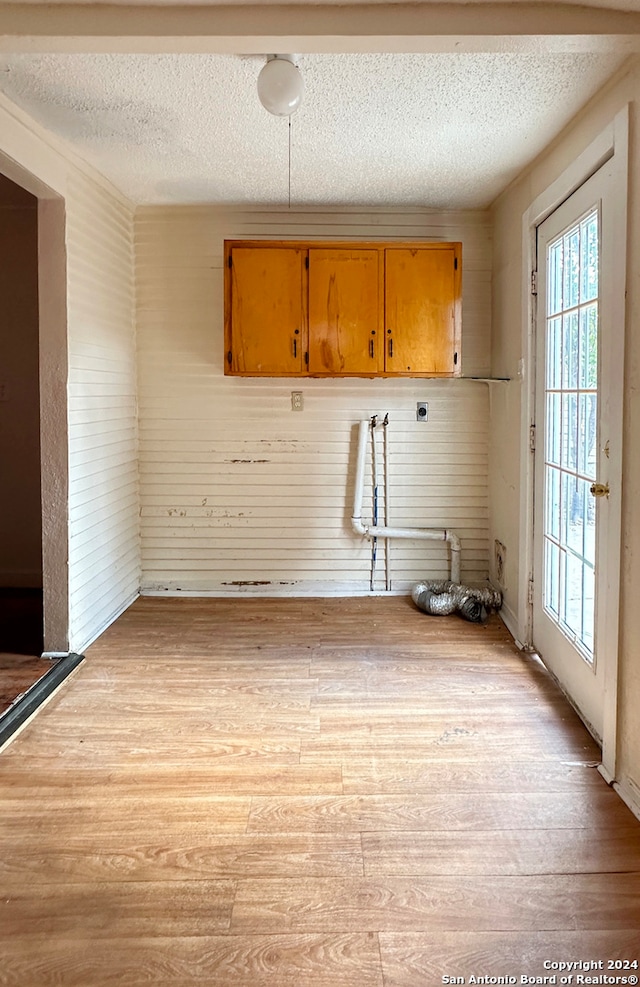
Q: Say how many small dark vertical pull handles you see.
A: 3